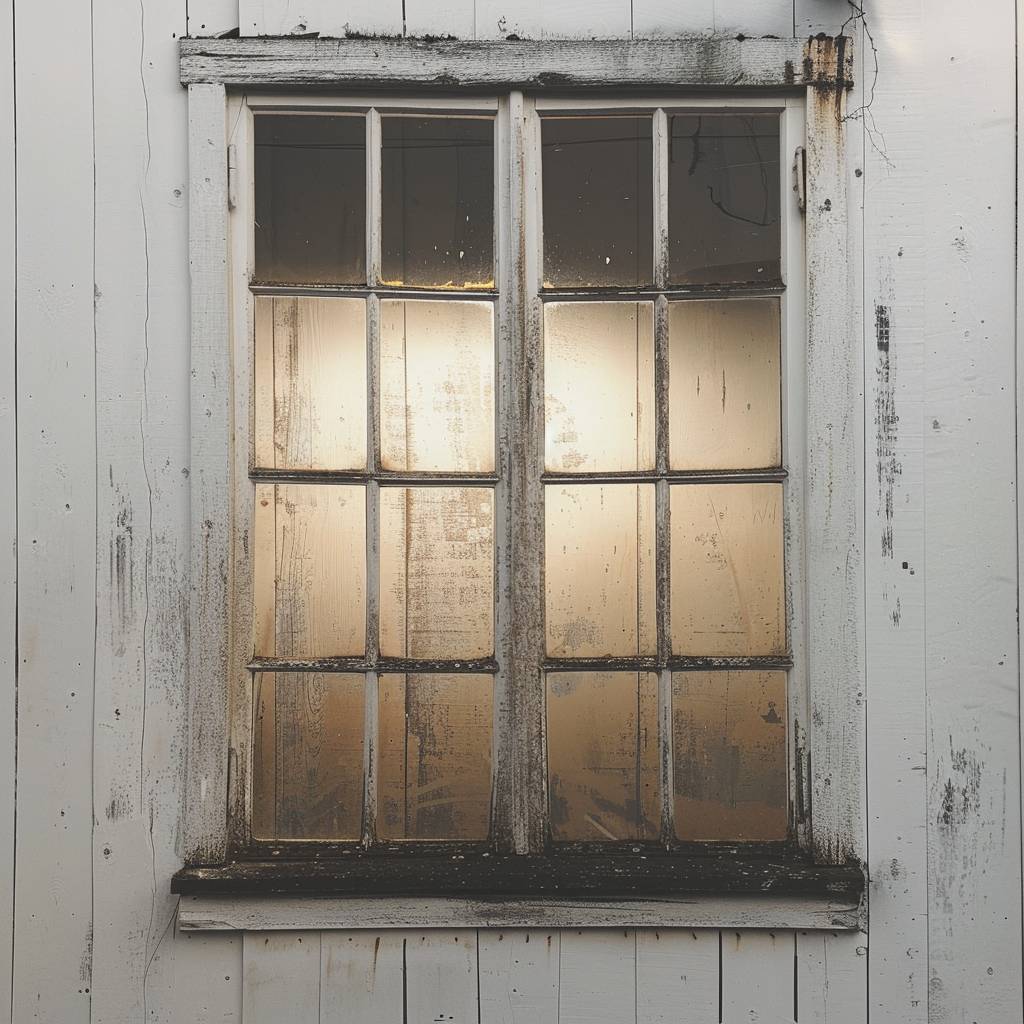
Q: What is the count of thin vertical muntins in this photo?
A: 2